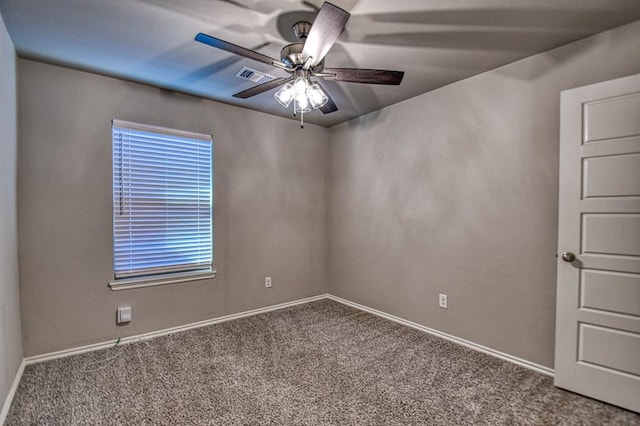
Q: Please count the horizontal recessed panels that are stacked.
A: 5